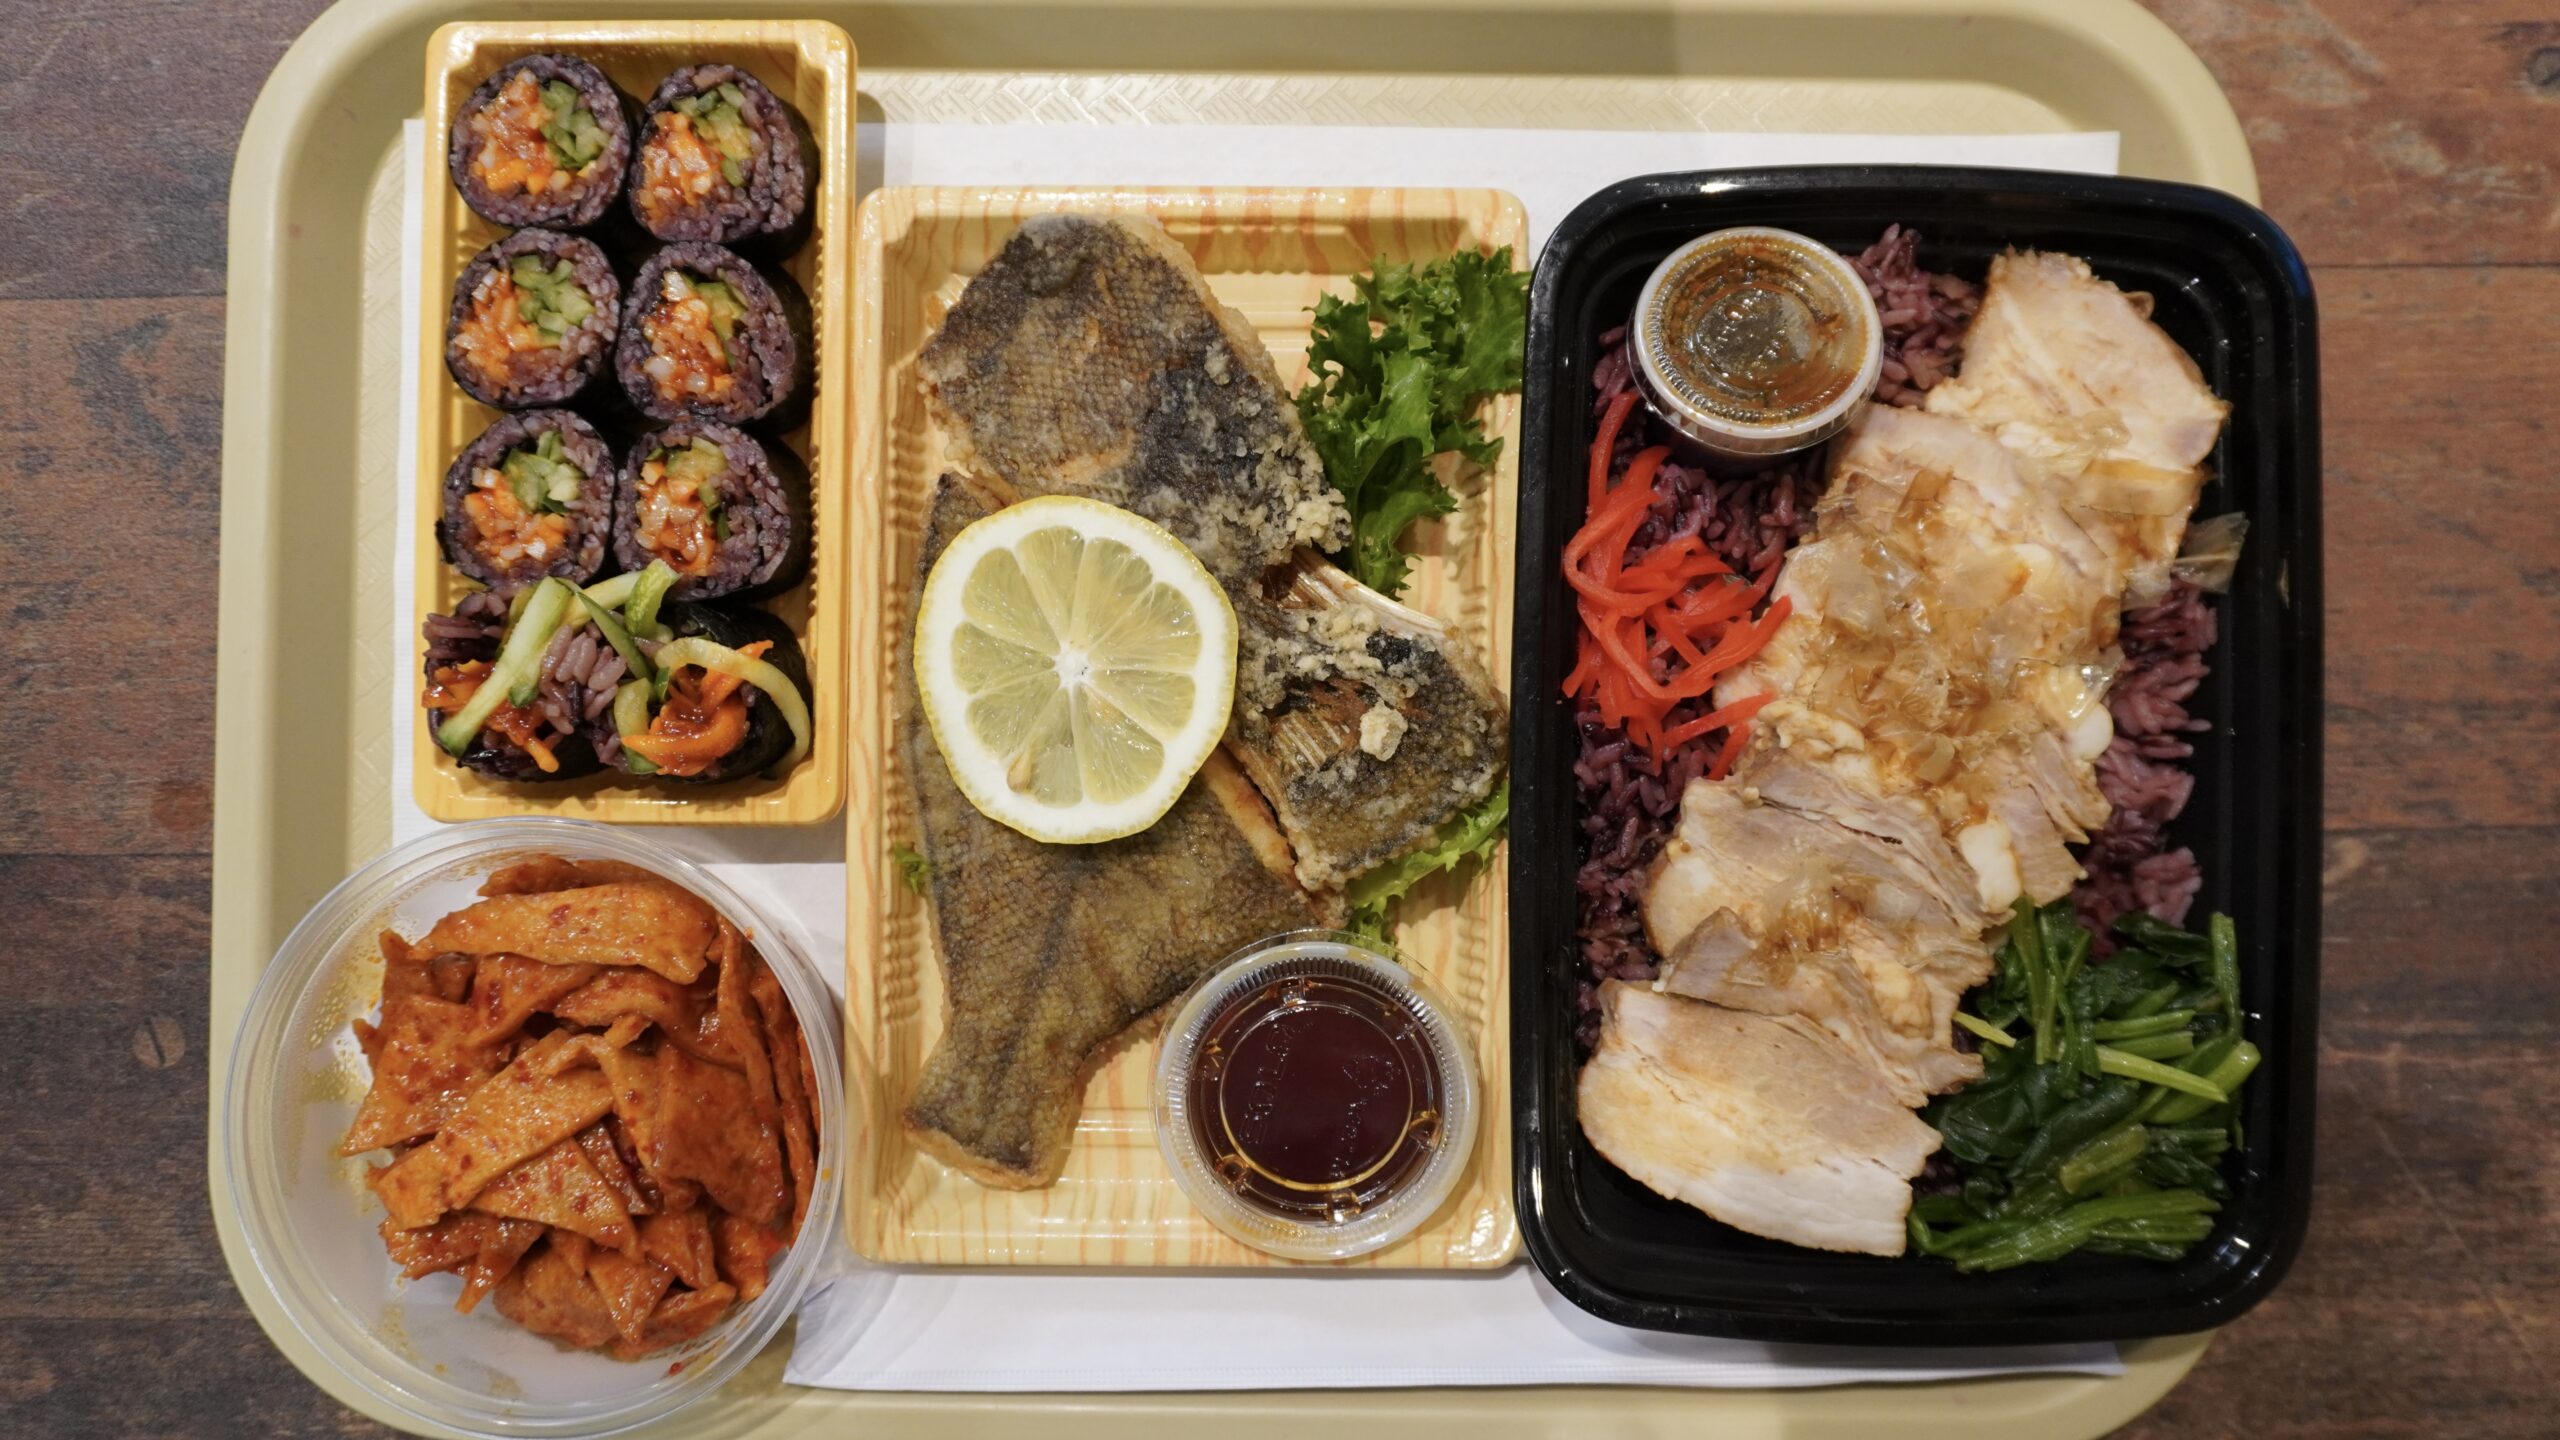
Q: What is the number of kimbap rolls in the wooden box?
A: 8